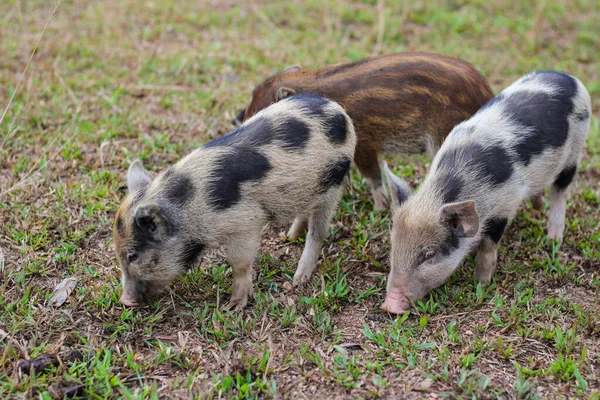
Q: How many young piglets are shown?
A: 3